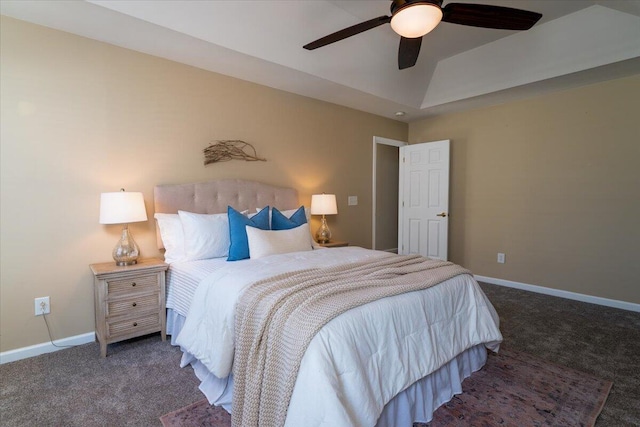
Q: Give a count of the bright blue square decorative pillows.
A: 2